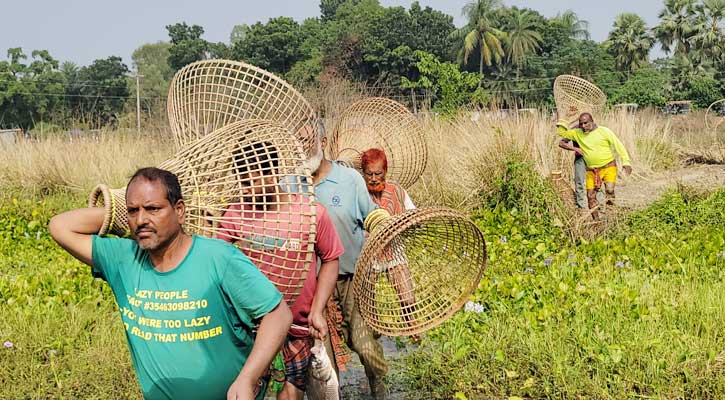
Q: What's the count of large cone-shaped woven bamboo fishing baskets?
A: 5